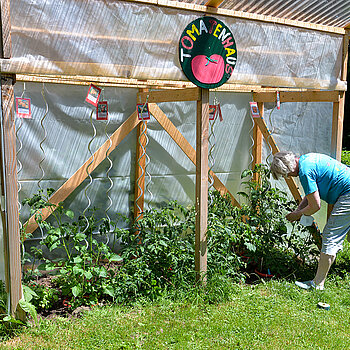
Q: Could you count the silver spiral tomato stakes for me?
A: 10